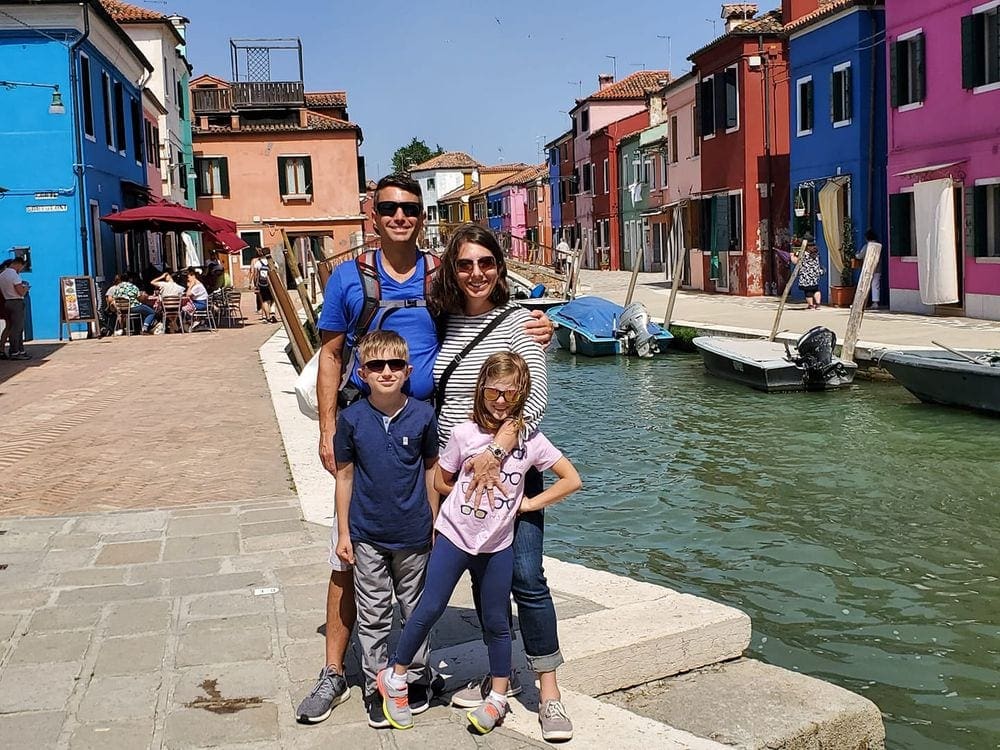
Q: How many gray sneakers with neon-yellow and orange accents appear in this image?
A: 2